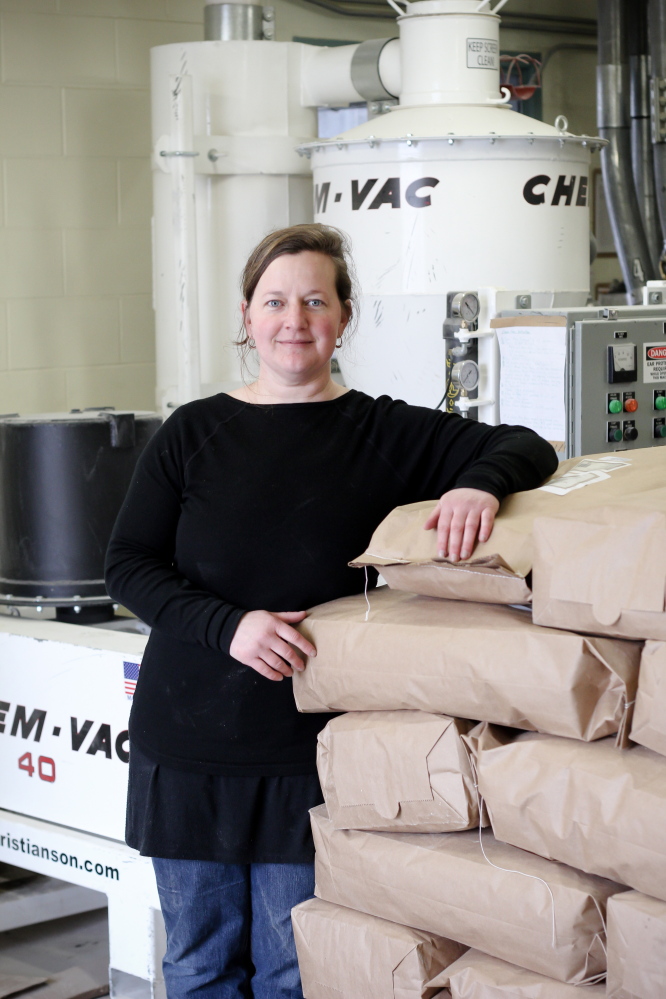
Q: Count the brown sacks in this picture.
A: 10